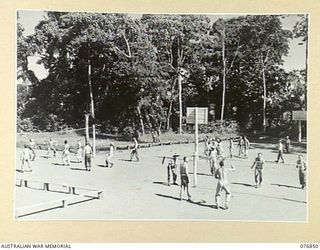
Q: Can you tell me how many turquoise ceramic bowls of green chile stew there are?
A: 0